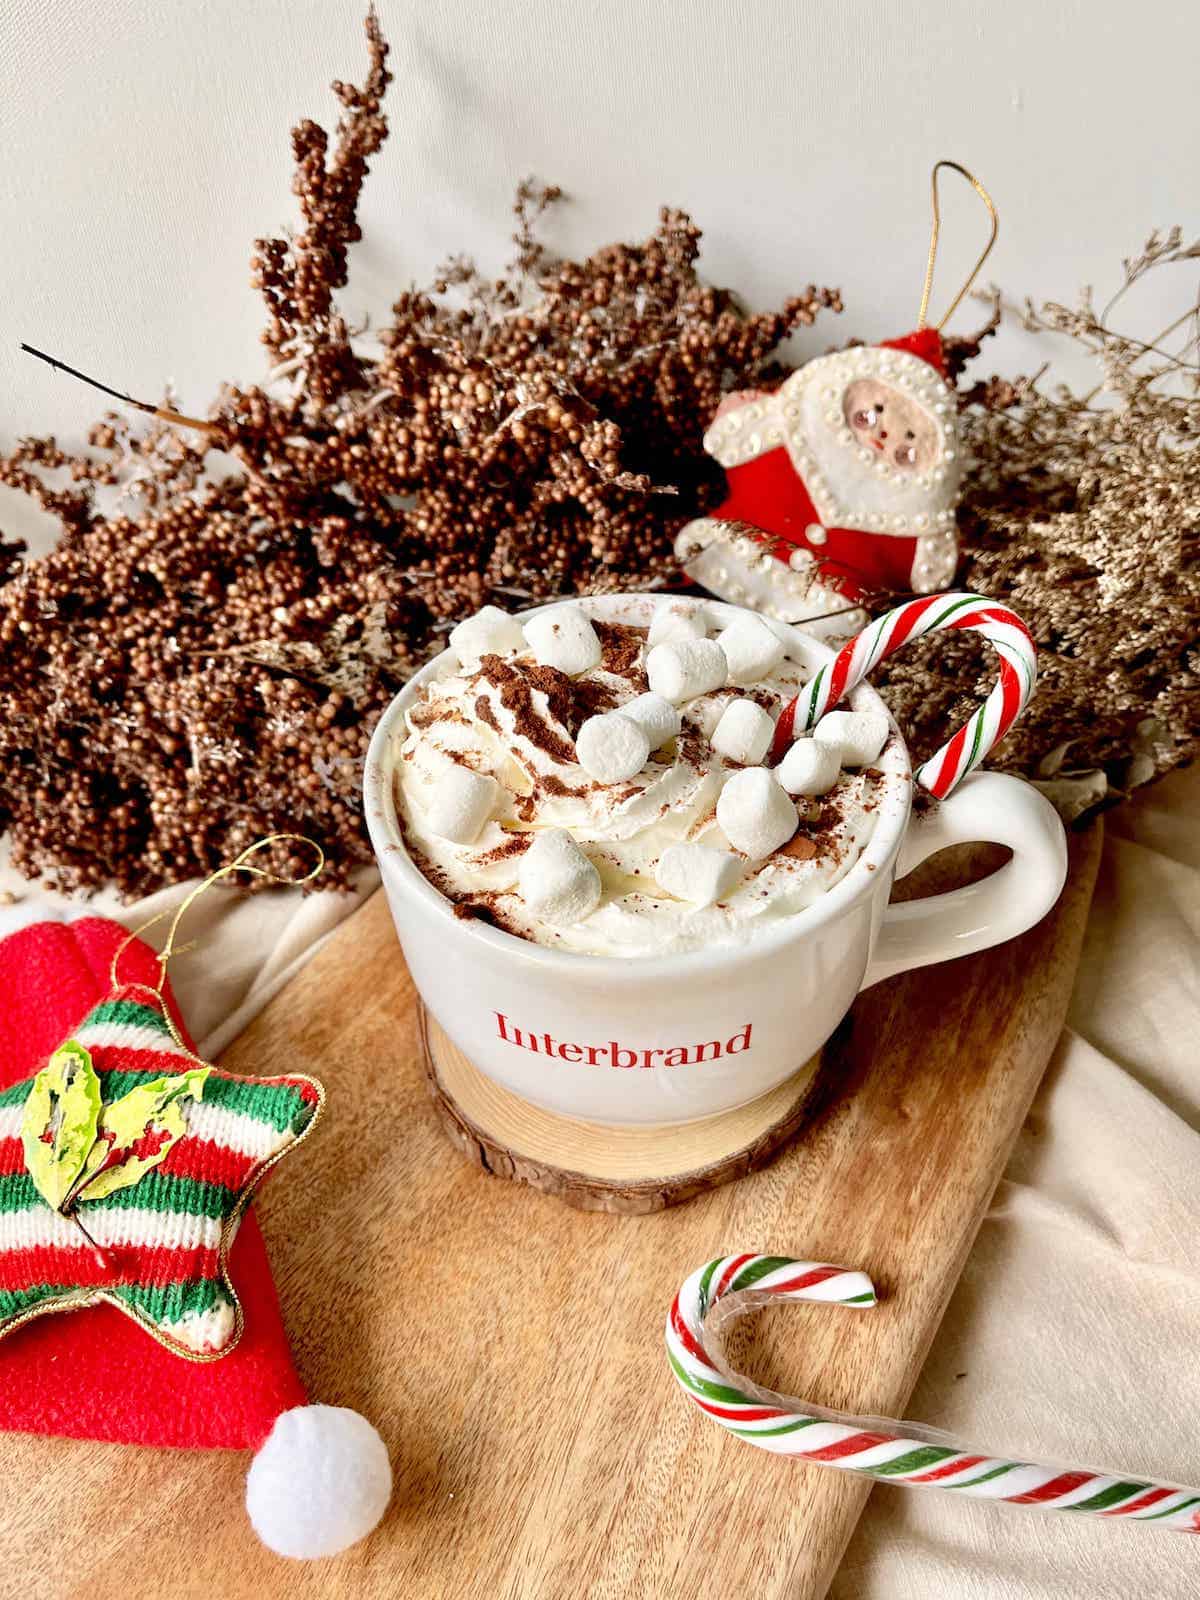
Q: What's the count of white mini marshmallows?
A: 14